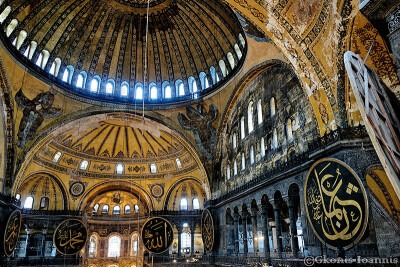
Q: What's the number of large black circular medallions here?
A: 5